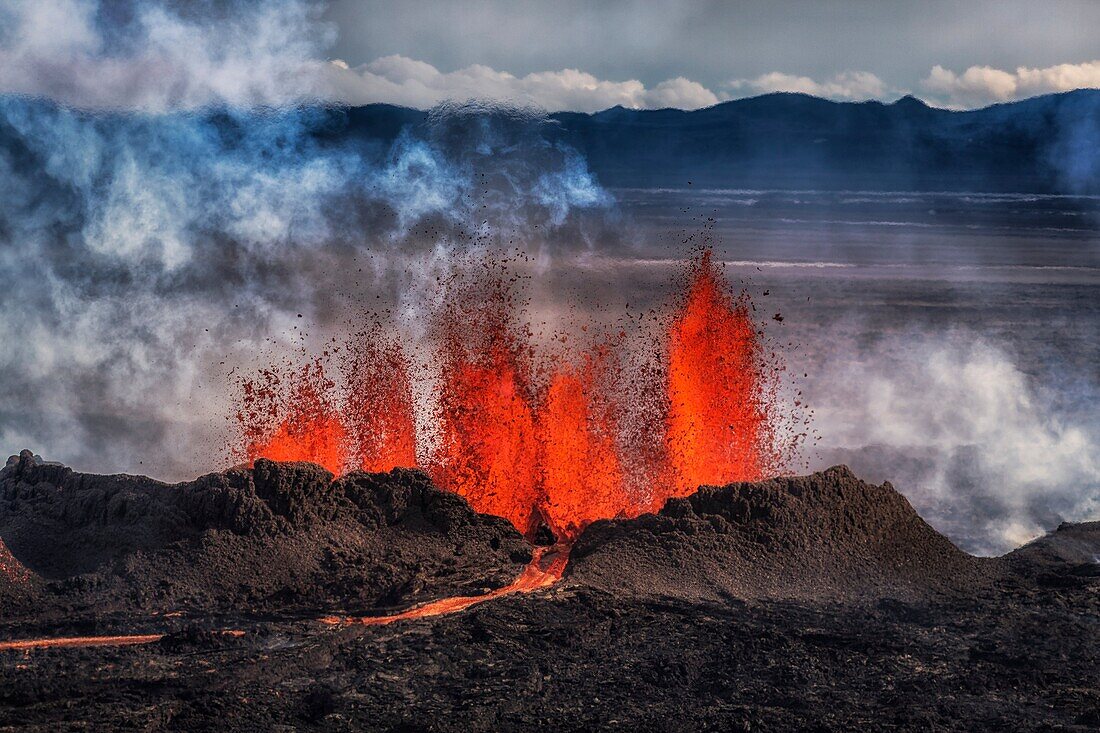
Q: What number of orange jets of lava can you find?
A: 5